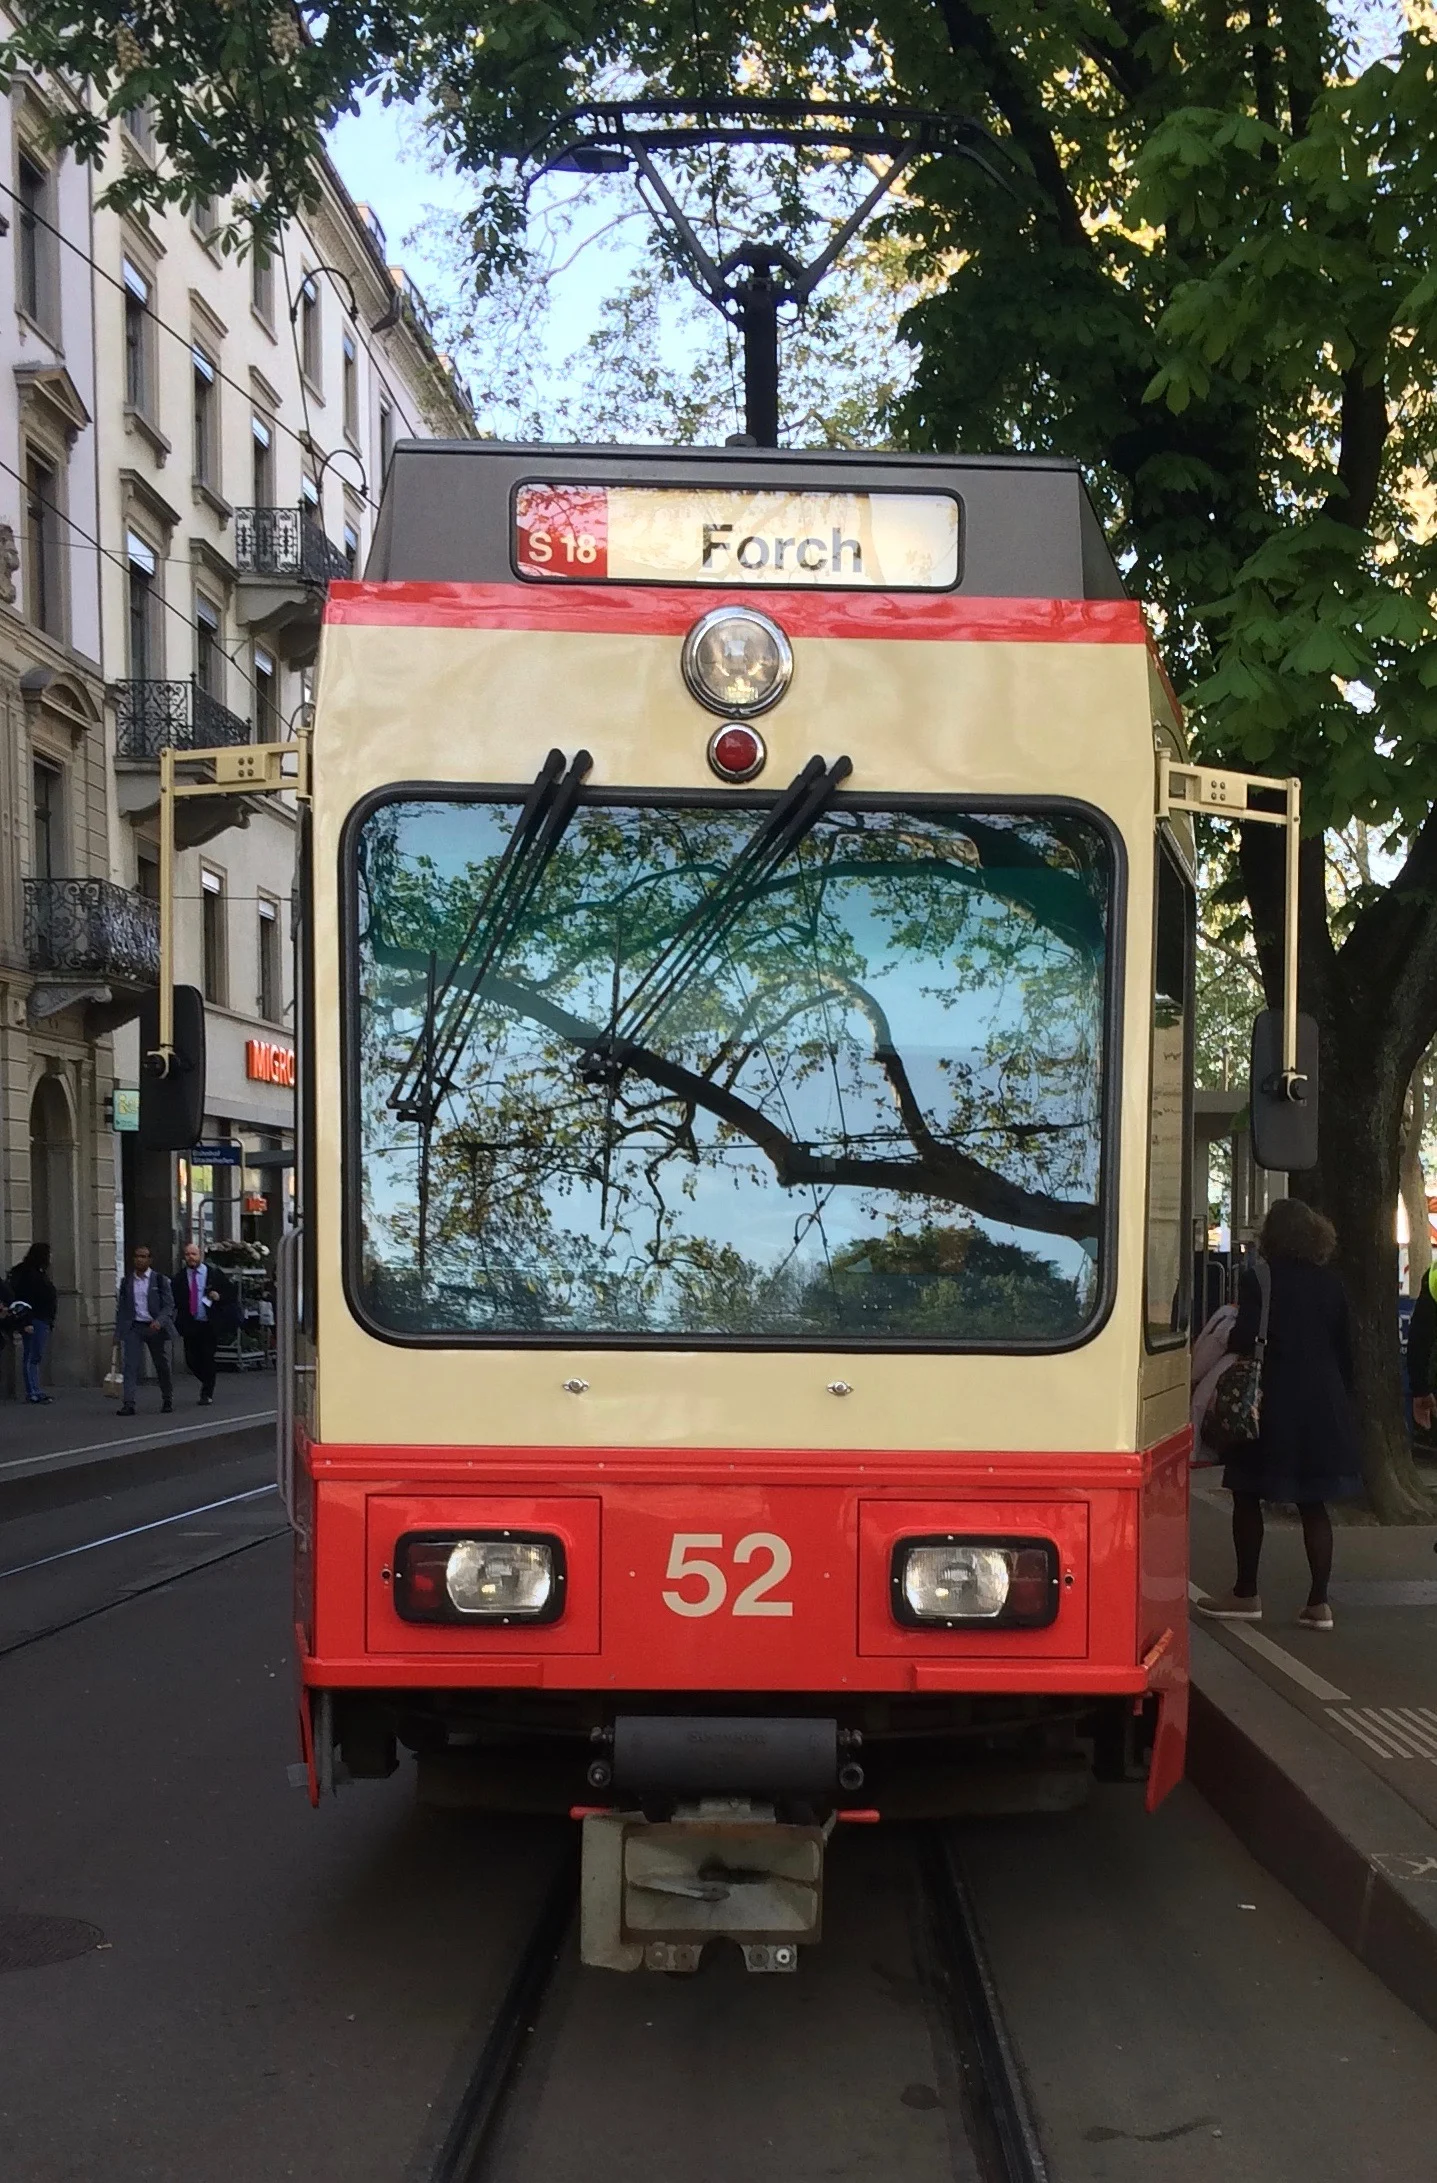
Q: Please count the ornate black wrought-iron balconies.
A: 3